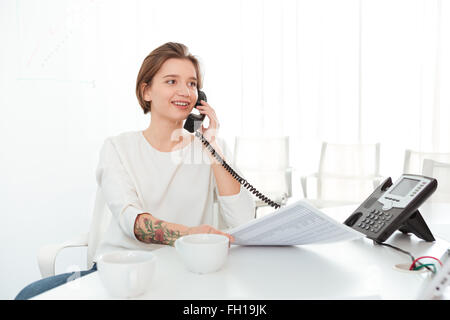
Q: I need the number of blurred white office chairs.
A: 4